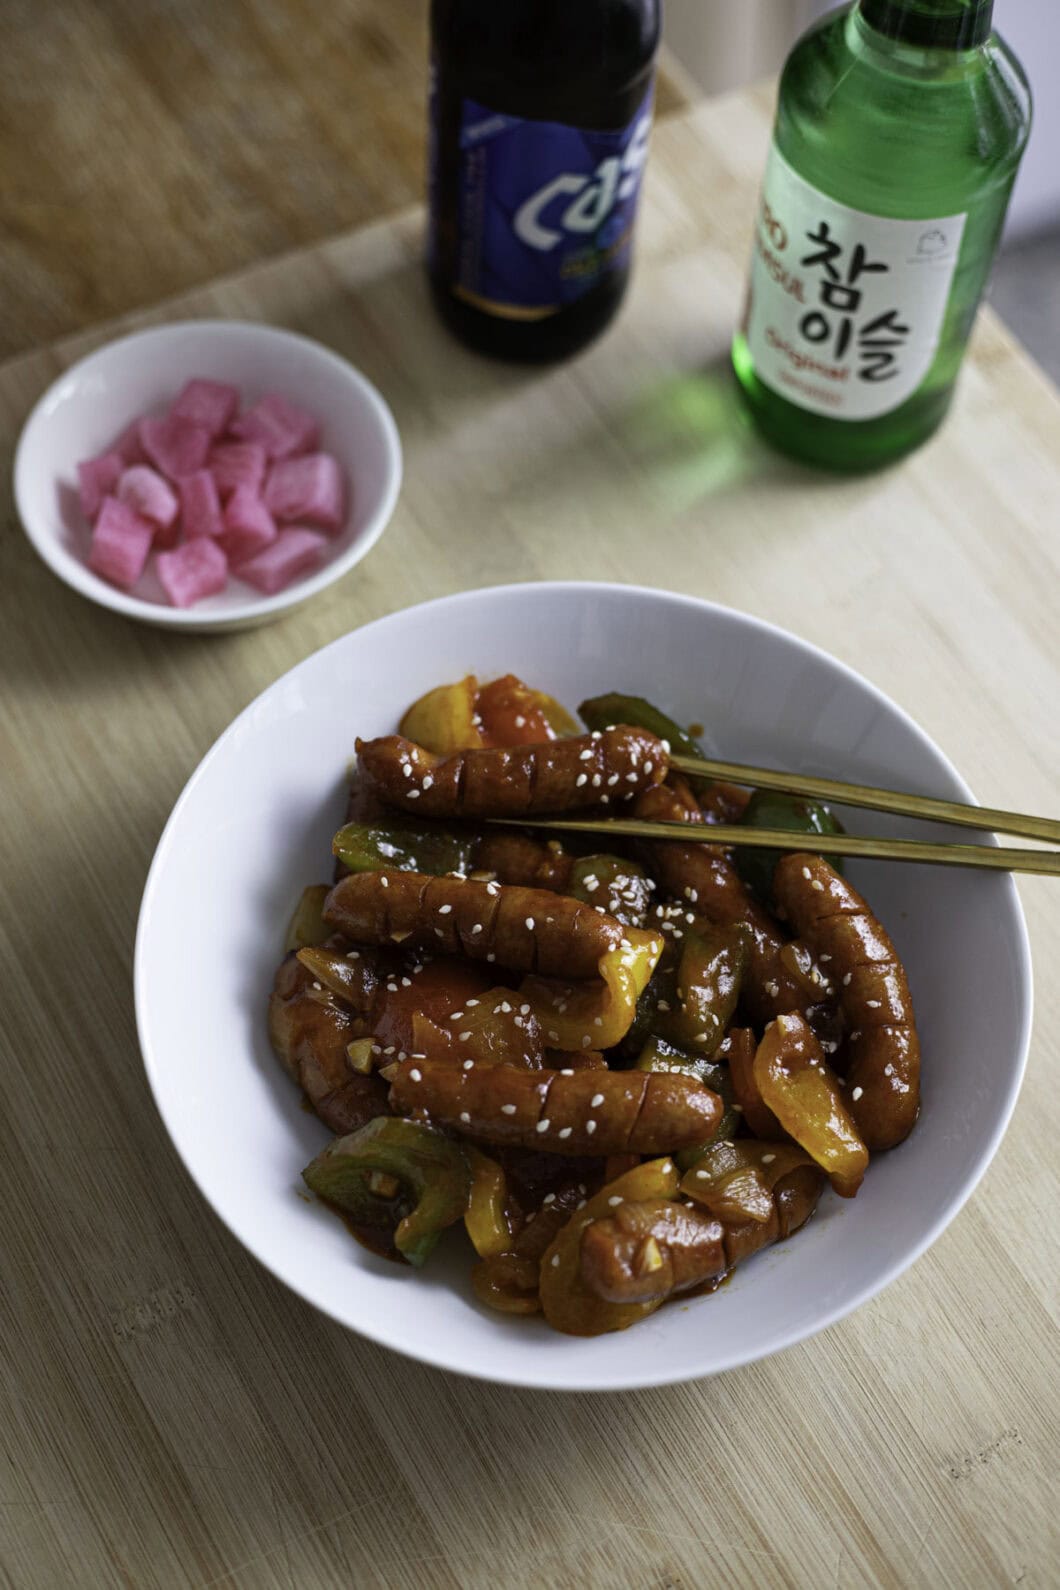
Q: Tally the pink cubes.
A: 13